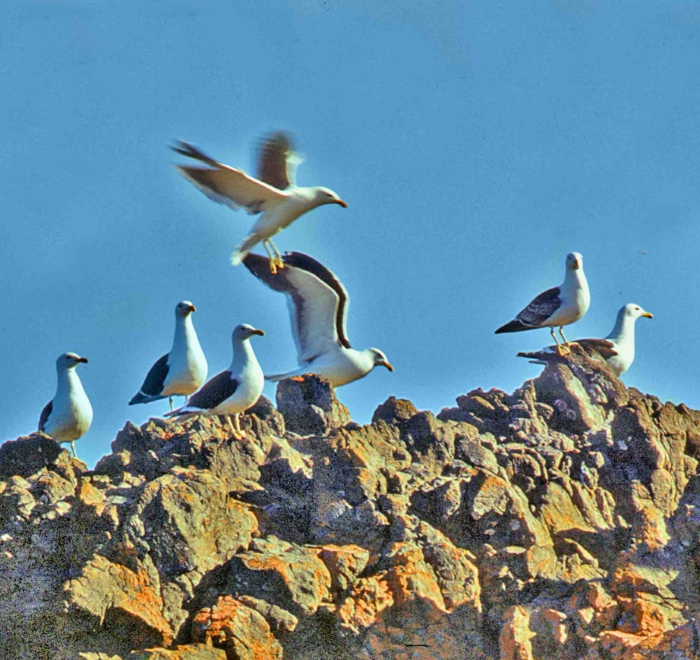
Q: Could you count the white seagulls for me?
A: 7